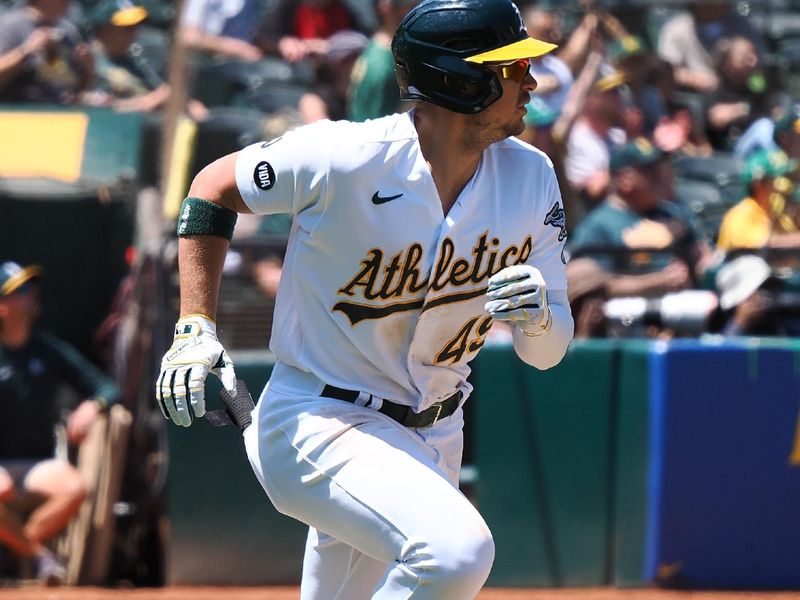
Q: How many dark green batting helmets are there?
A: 1